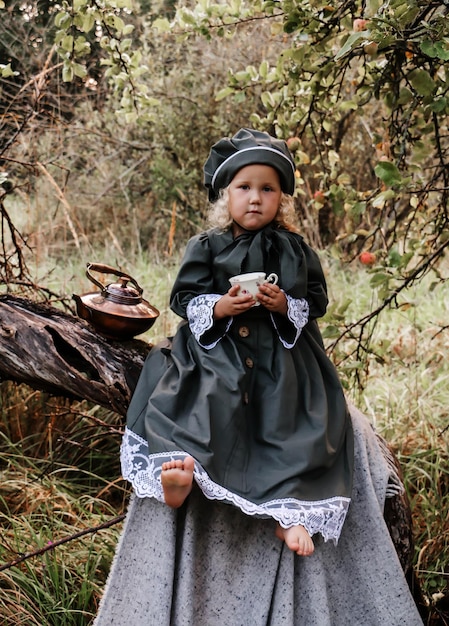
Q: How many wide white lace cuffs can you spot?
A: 2